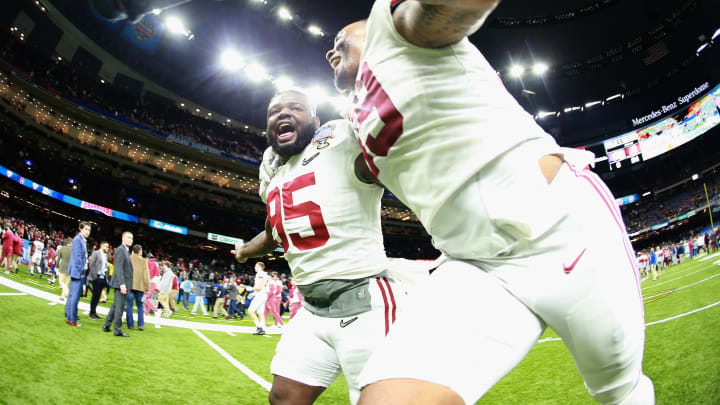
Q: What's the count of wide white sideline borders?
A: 1